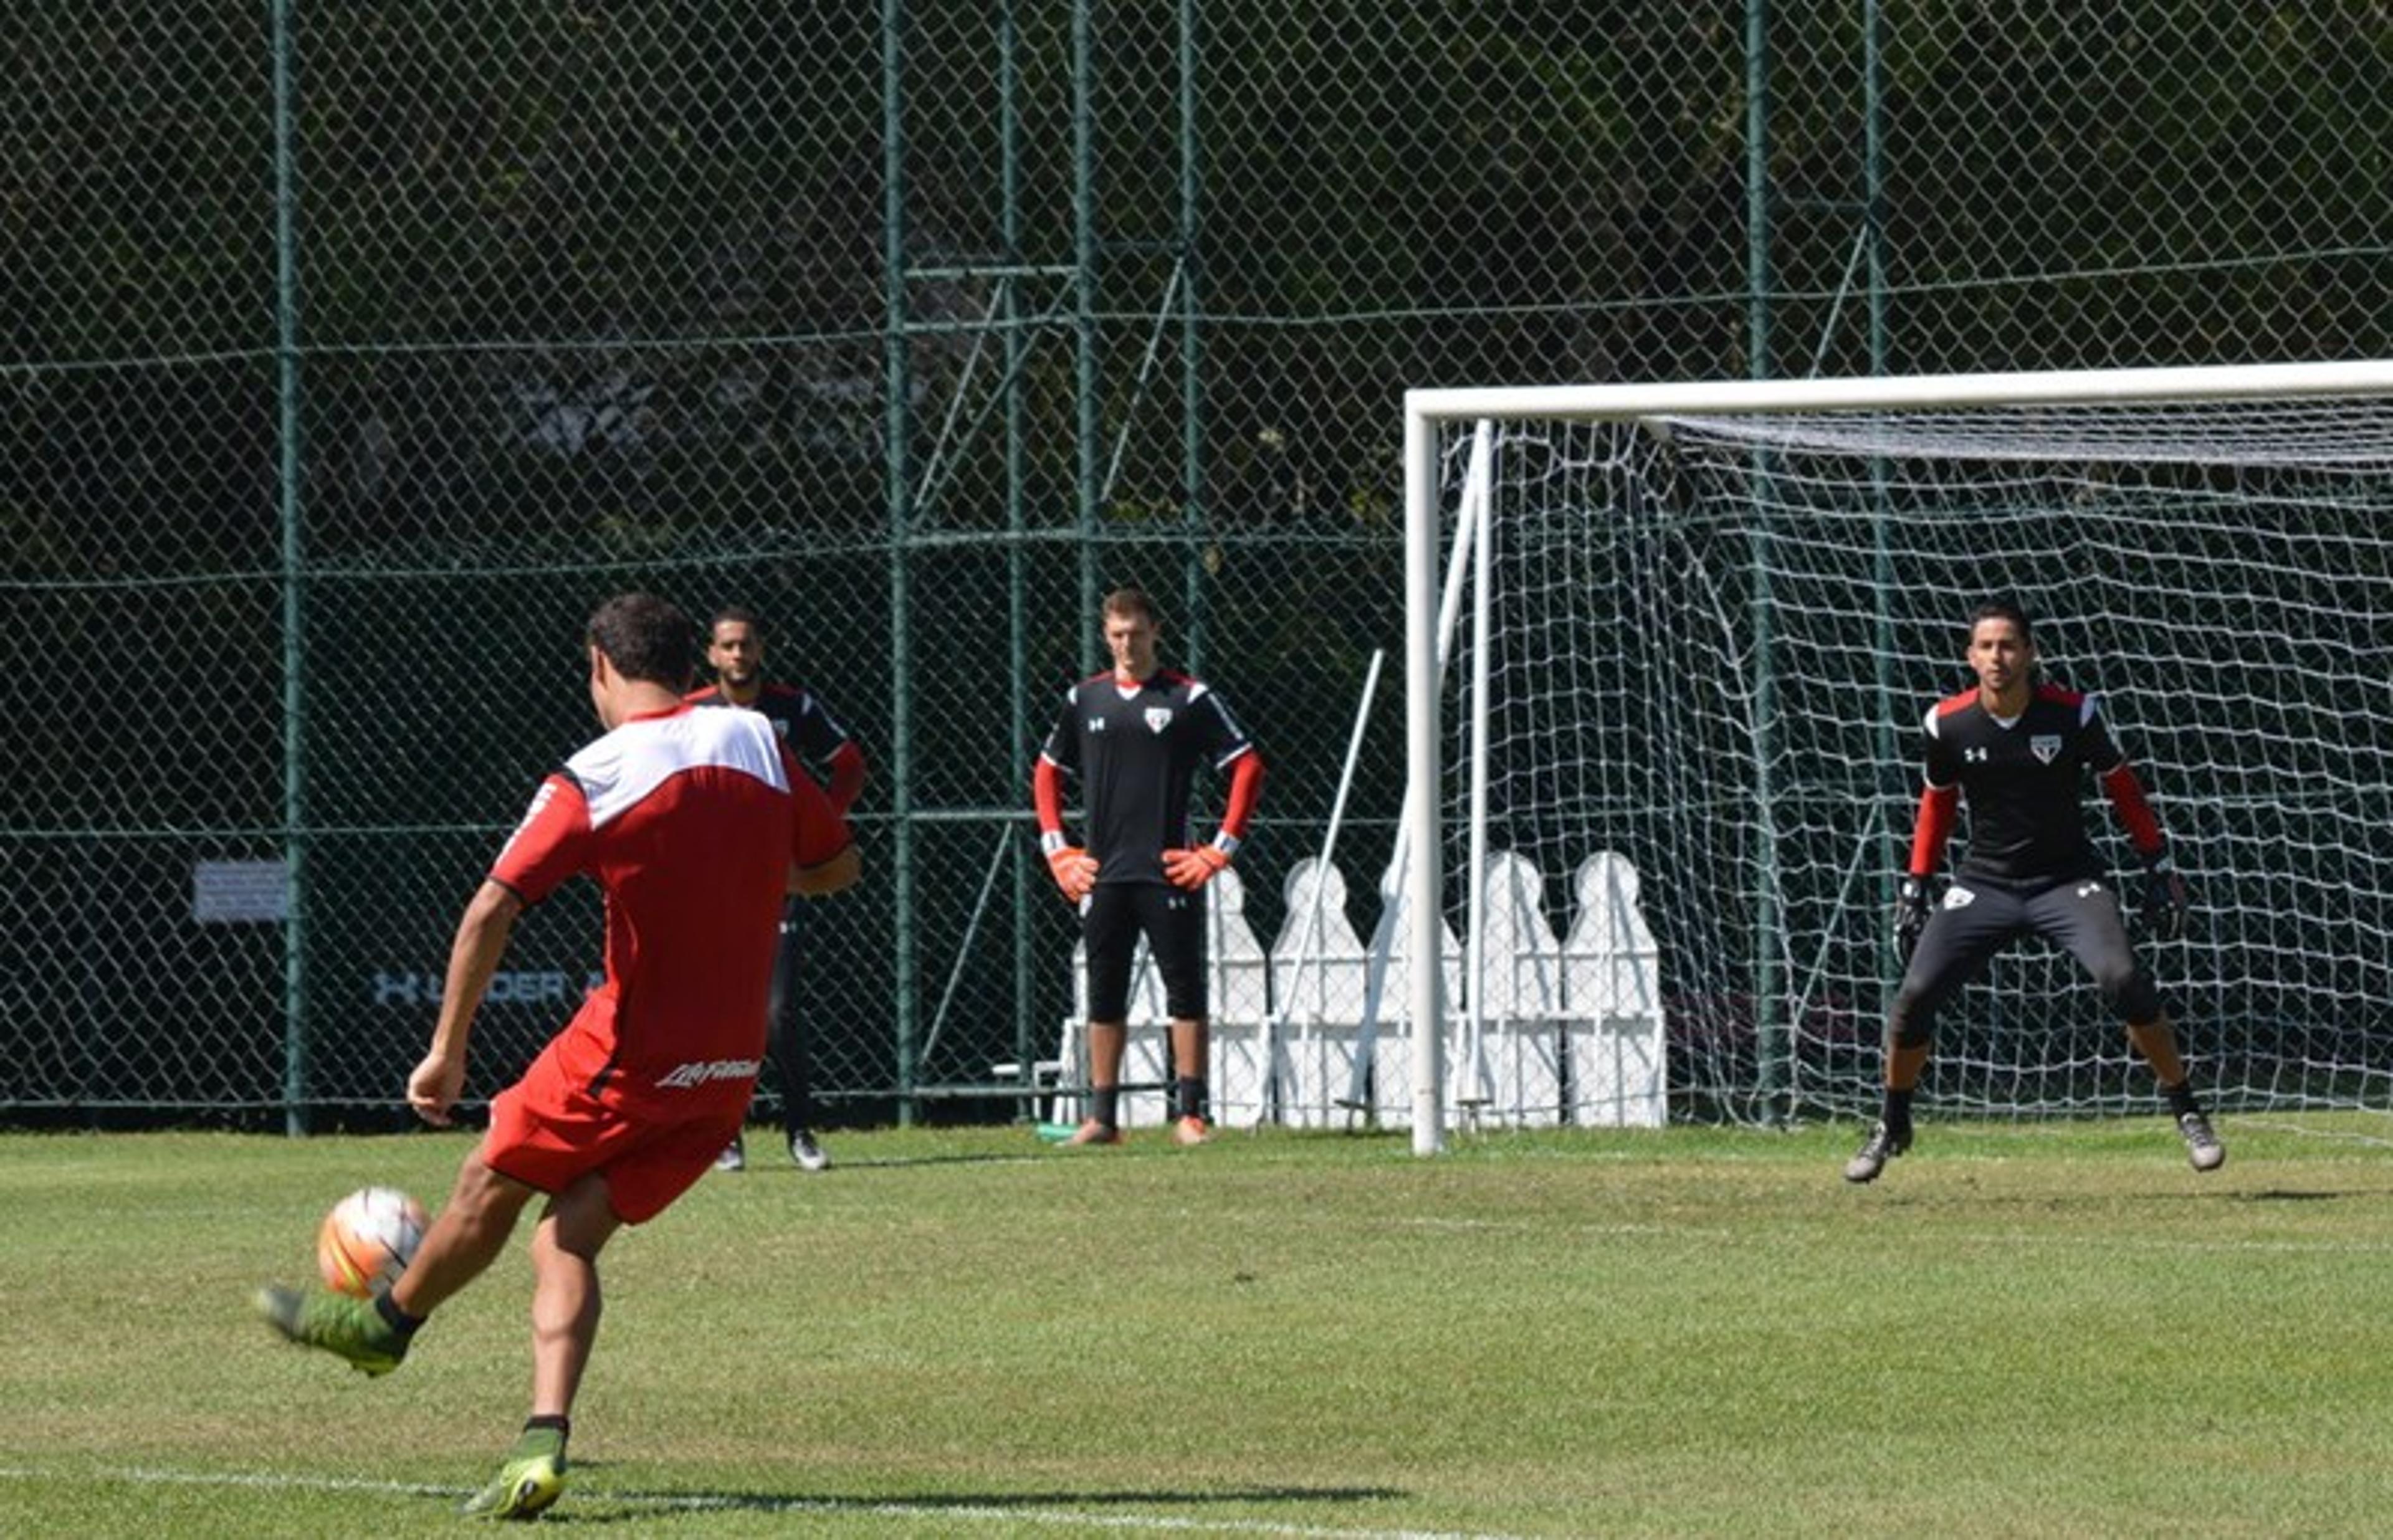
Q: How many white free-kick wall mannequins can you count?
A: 6